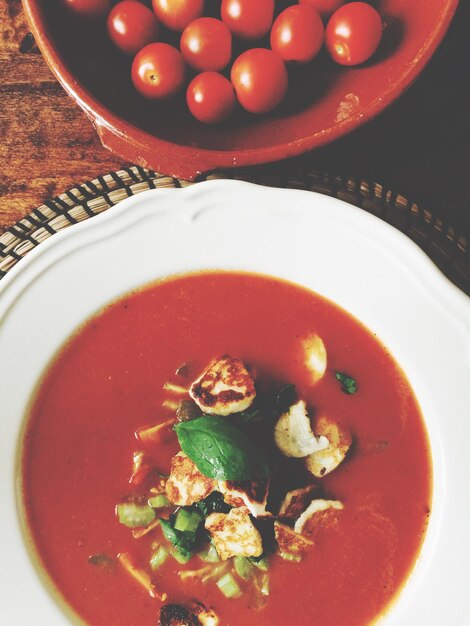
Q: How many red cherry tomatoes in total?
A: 11